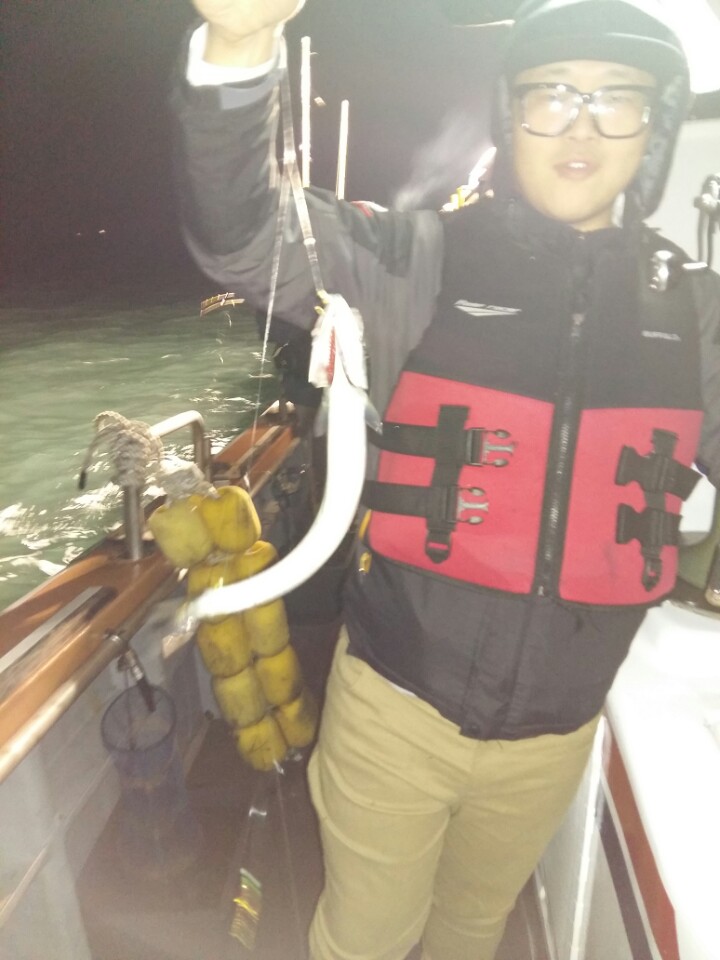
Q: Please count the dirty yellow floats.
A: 10